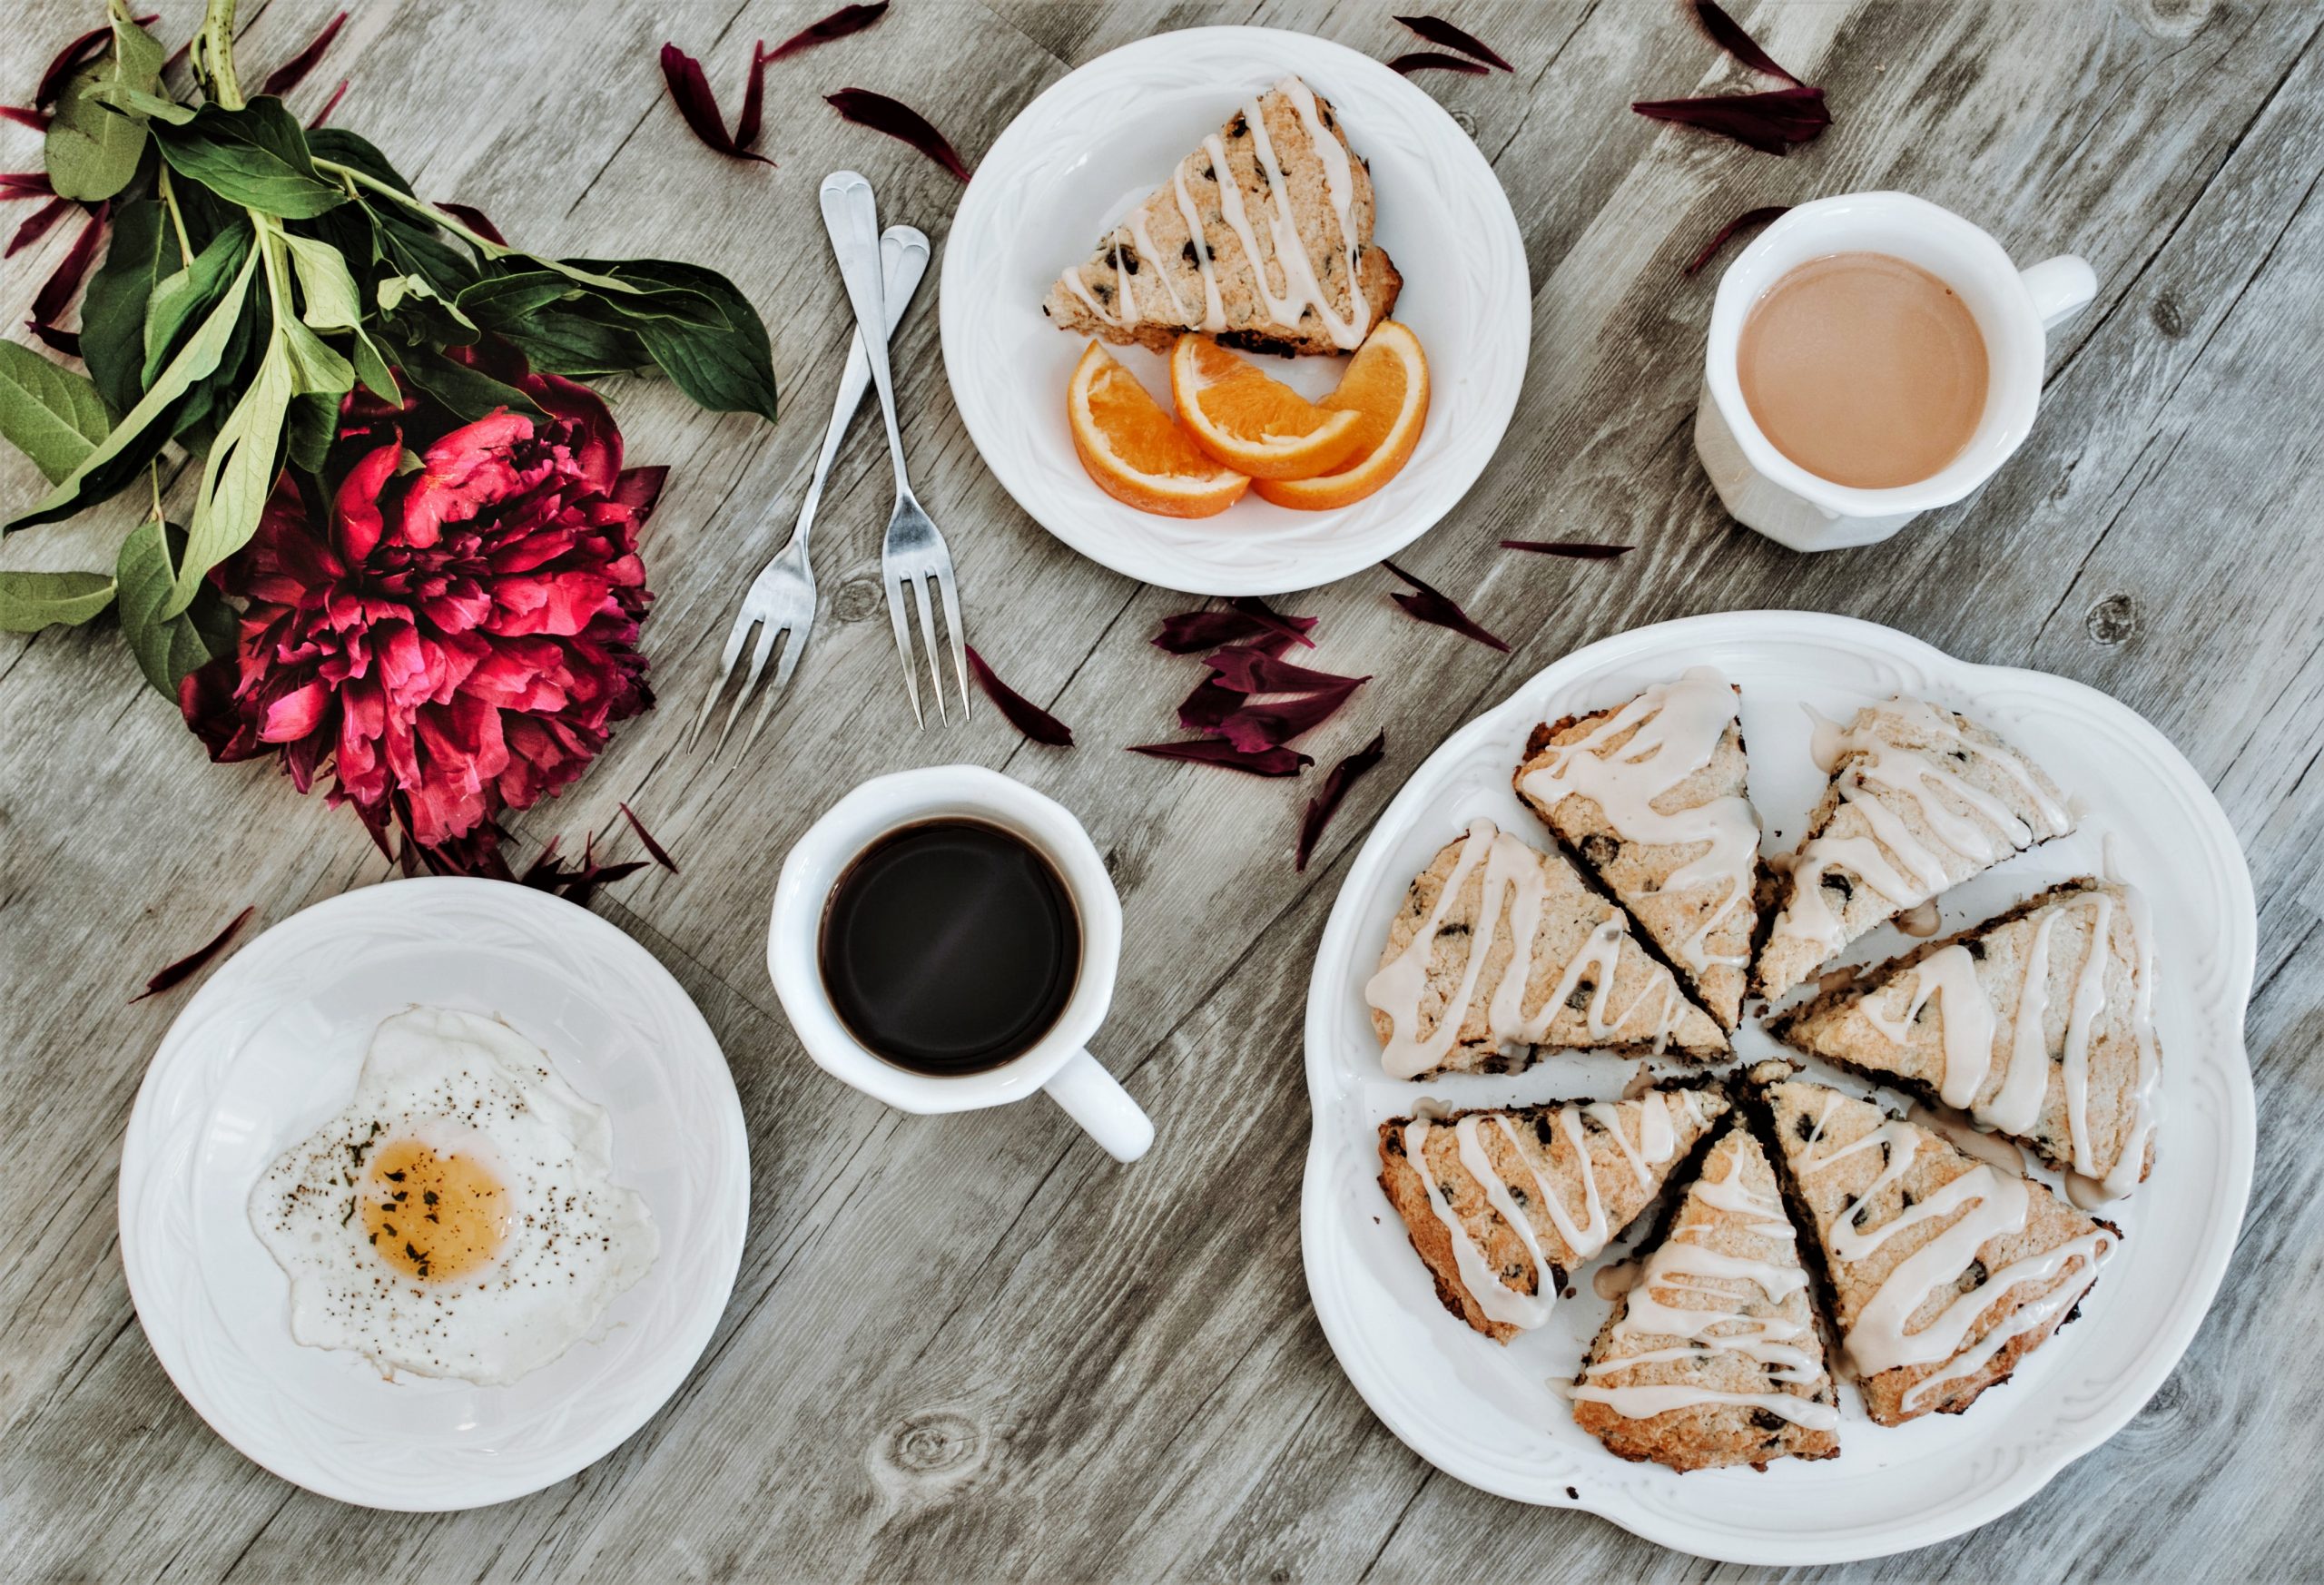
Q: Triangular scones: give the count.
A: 8